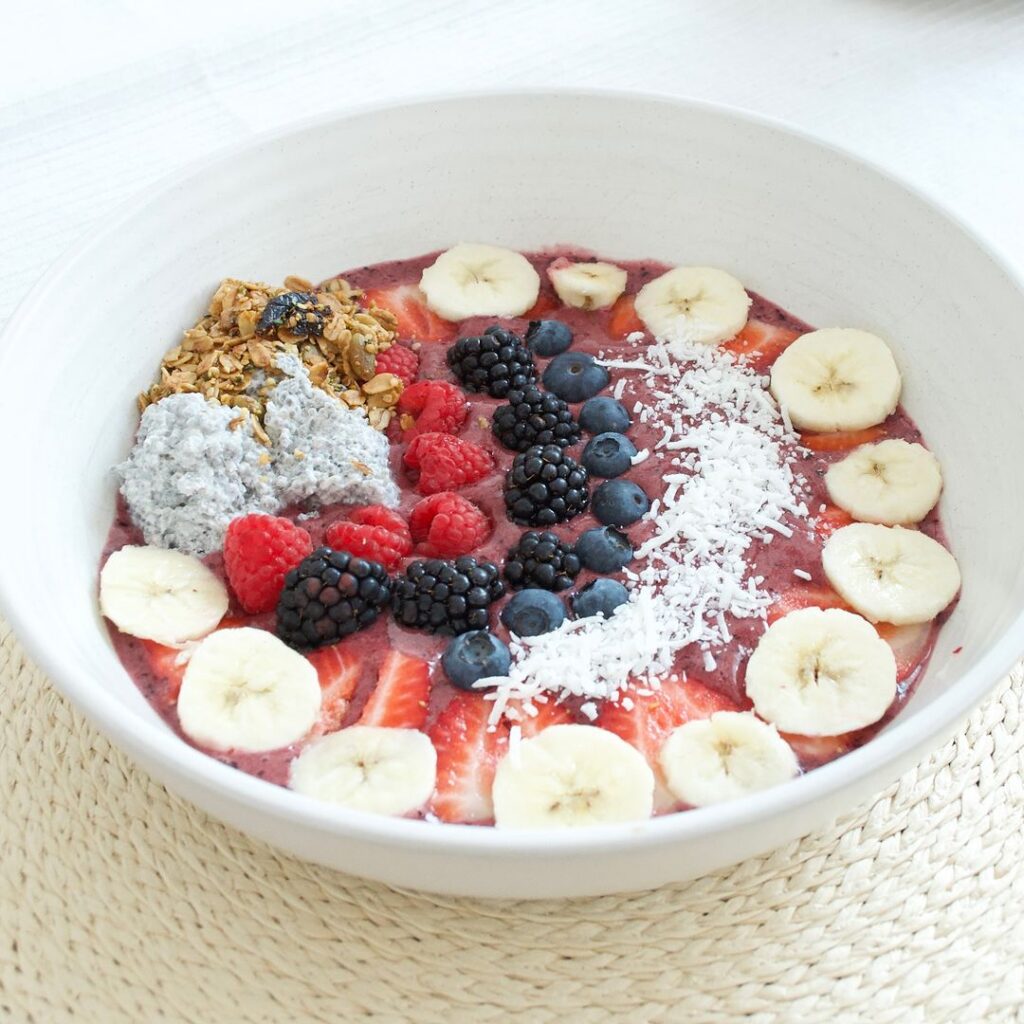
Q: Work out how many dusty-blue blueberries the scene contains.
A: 9